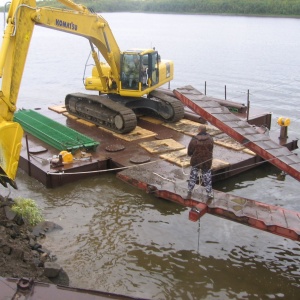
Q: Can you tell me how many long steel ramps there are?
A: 2